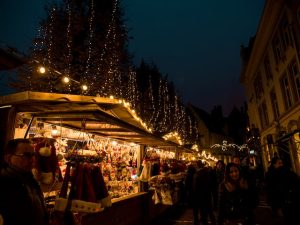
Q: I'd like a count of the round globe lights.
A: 3